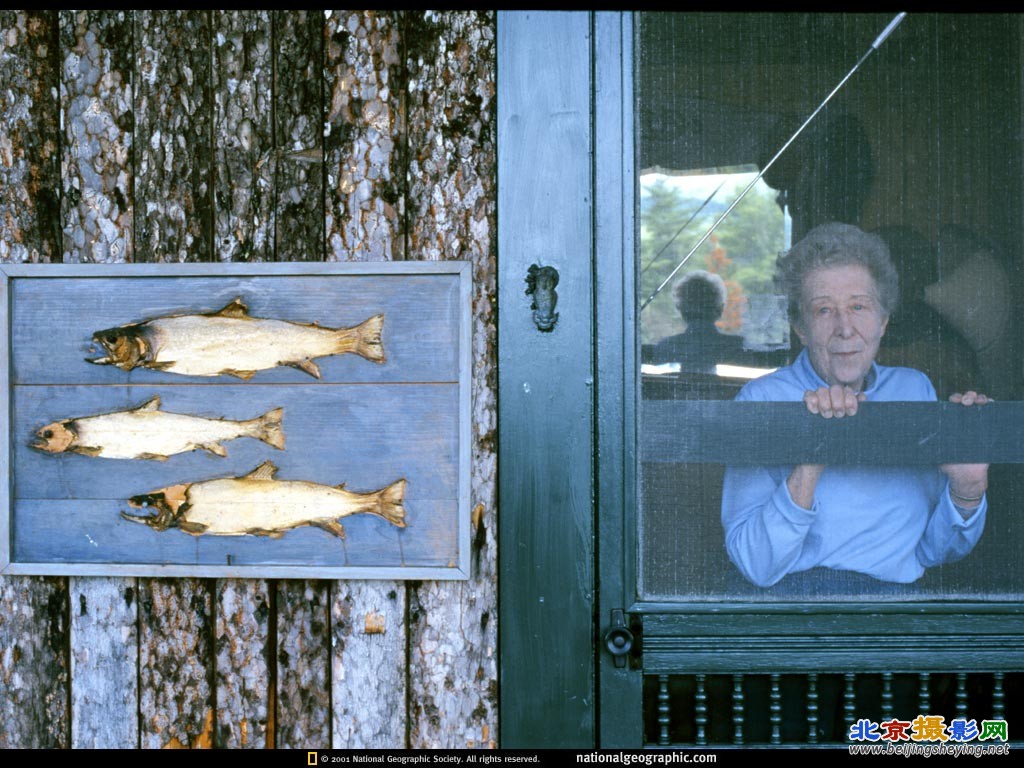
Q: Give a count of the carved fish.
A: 3